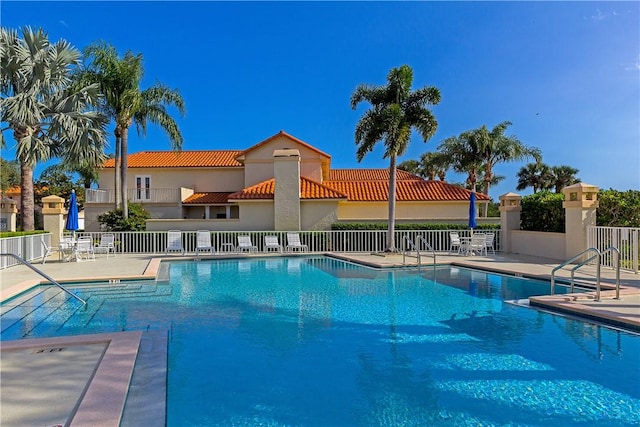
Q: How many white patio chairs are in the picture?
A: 12